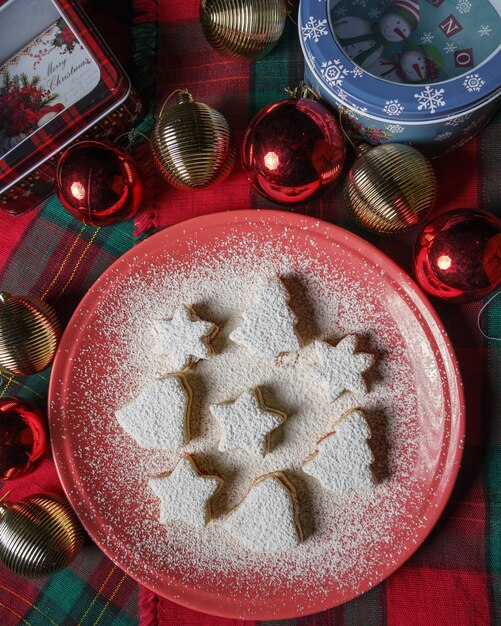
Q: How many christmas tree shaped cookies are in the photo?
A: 2